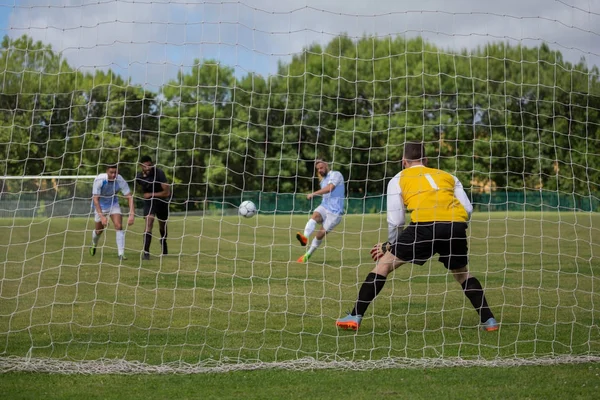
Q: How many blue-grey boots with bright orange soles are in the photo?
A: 2